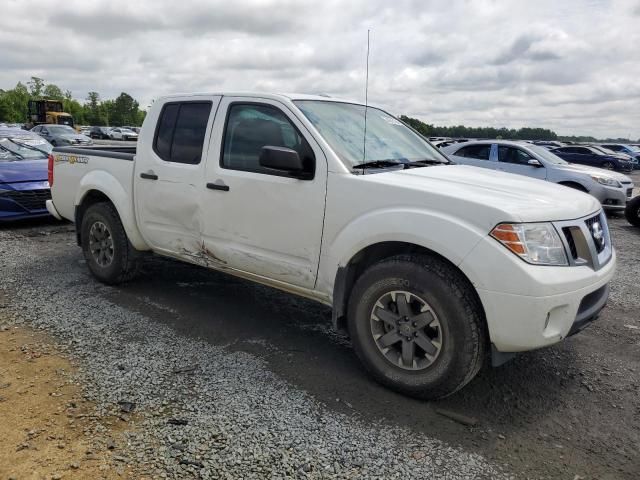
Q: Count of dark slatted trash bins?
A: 0